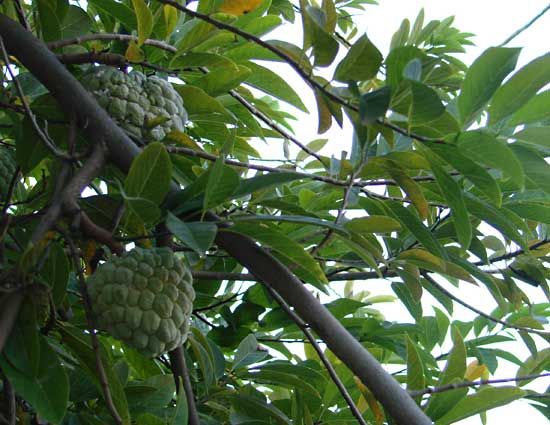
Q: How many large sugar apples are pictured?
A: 2